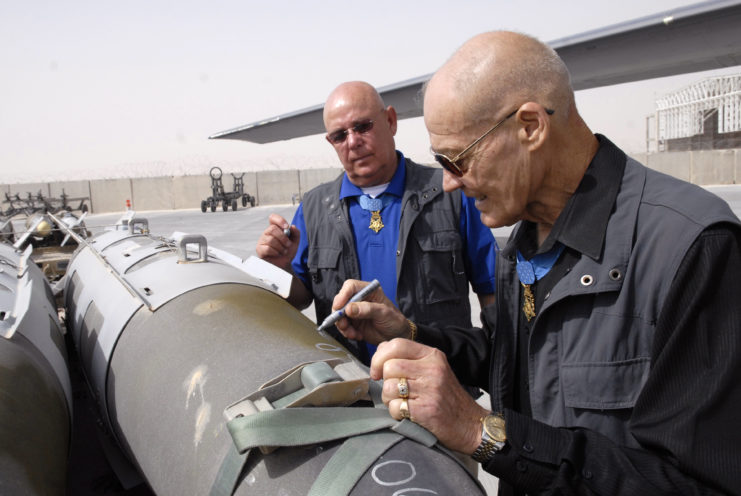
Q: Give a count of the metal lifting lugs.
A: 2